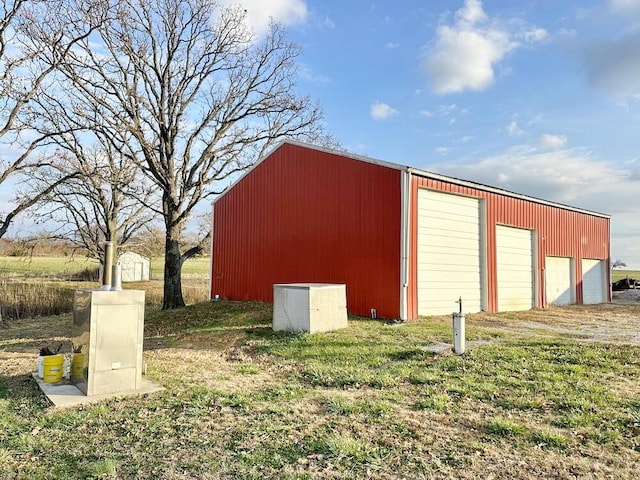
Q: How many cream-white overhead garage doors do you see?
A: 4